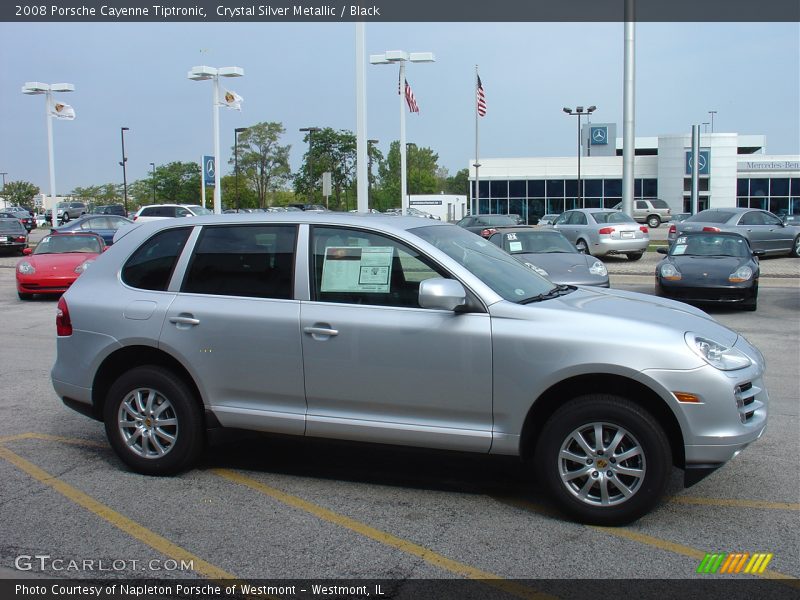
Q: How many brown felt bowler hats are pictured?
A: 0